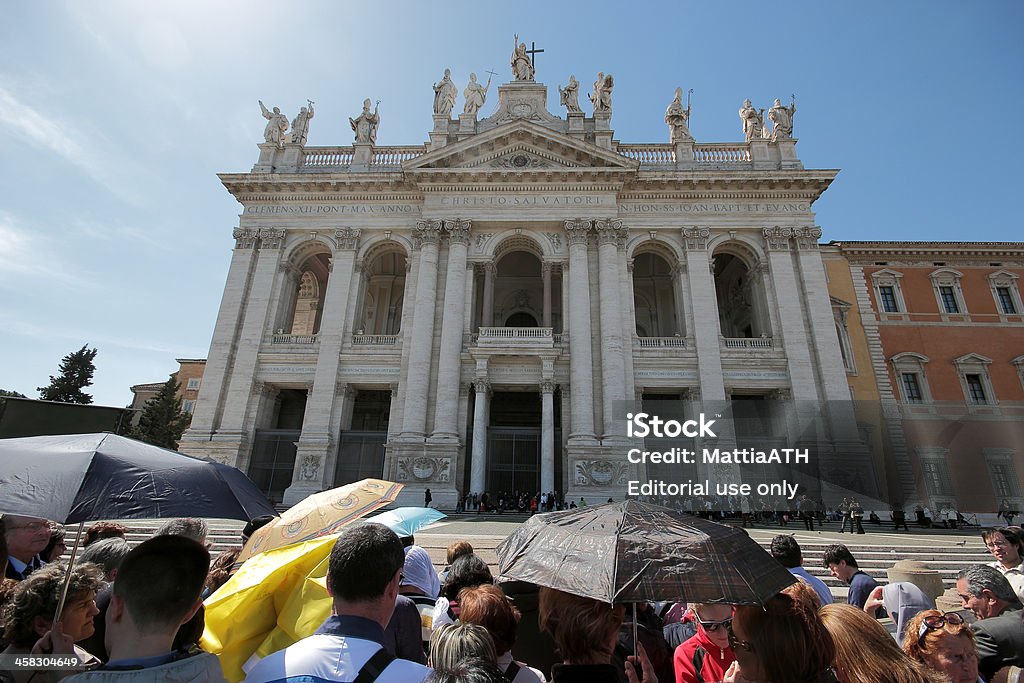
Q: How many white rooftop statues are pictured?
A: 11